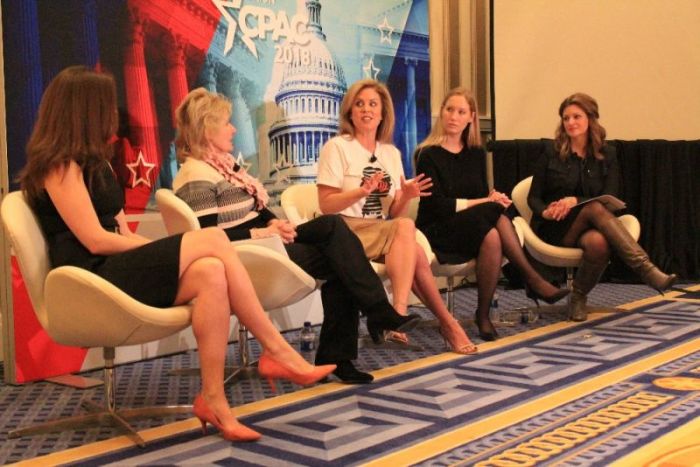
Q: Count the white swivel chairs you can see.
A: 5